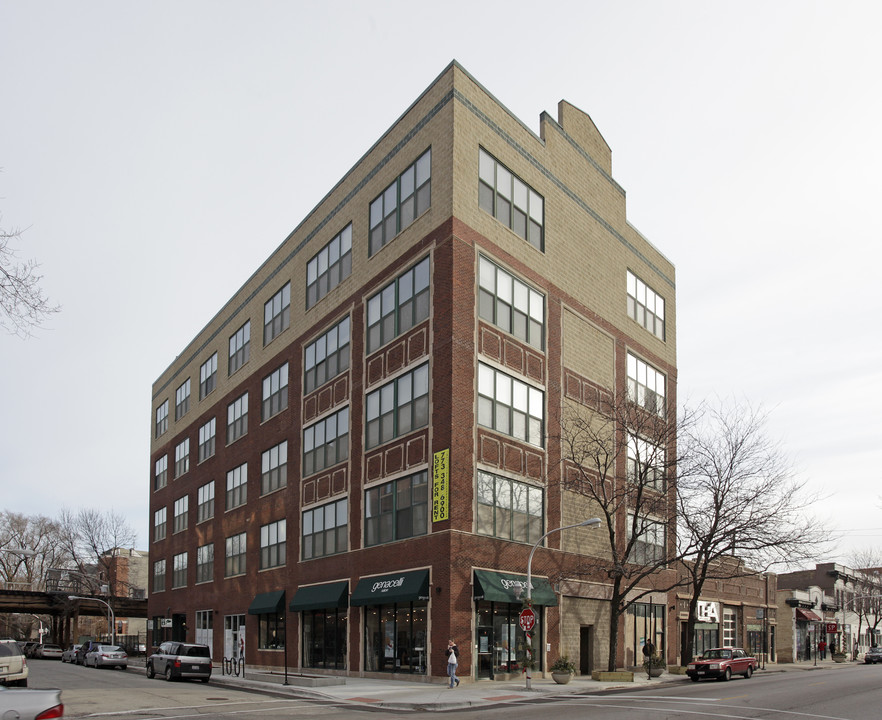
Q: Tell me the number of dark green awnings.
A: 4